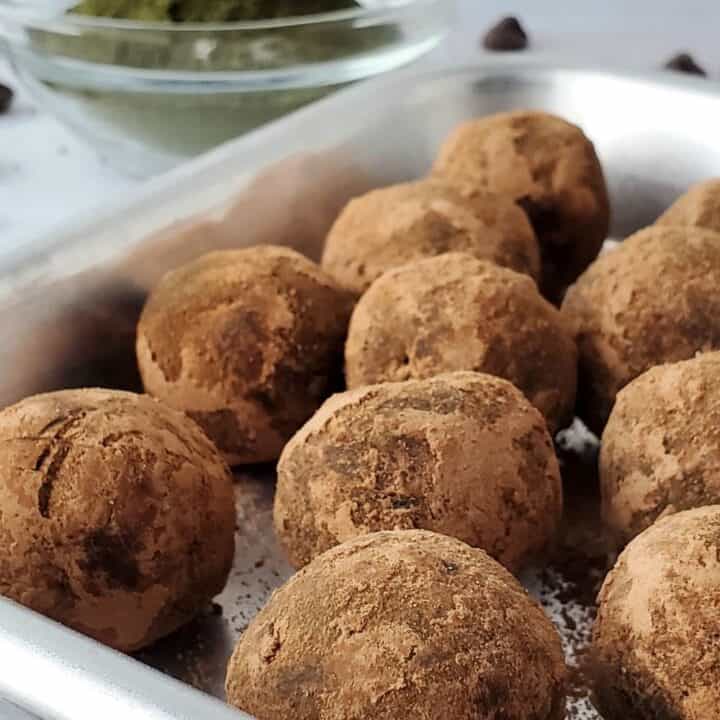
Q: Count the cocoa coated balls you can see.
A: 11